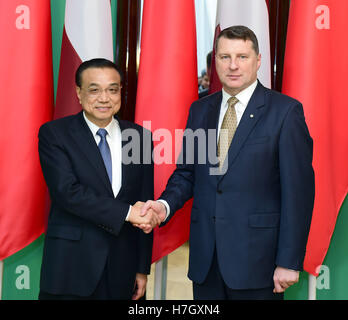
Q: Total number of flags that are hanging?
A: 5